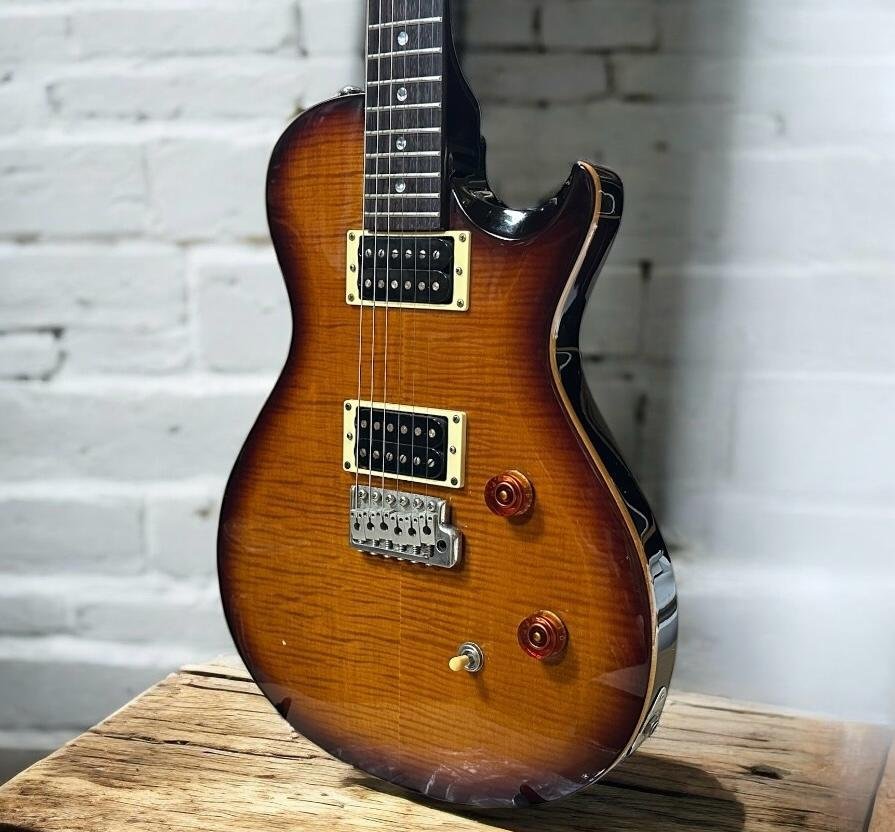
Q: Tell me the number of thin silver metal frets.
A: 9